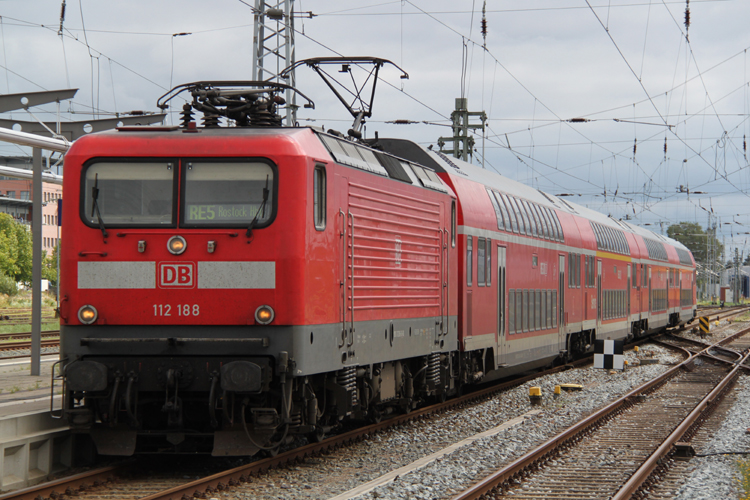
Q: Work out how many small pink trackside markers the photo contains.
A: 0